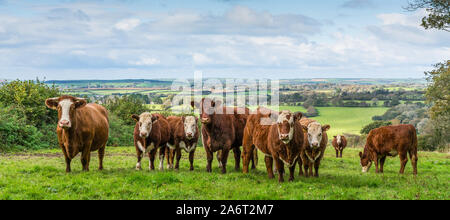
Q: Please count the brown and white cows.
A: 8